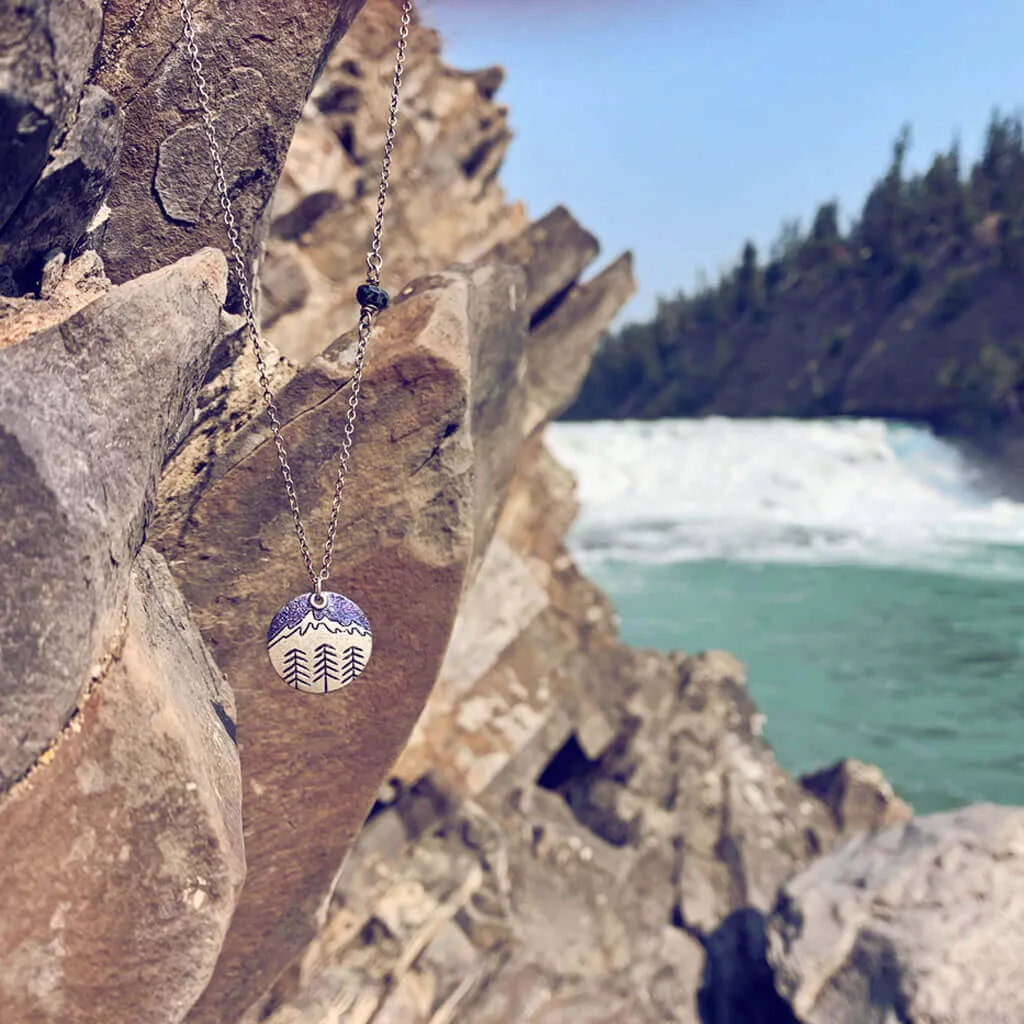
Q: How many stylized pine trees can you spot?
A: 3